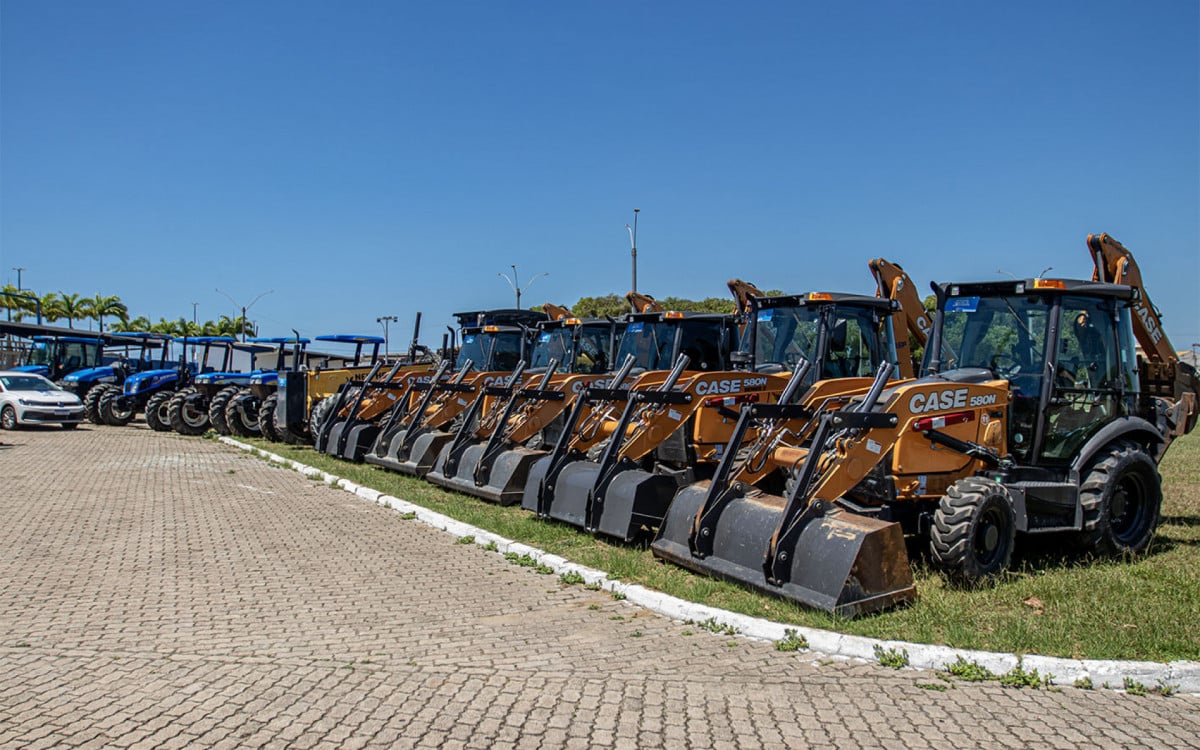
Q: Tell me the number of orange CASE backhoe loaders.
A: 5